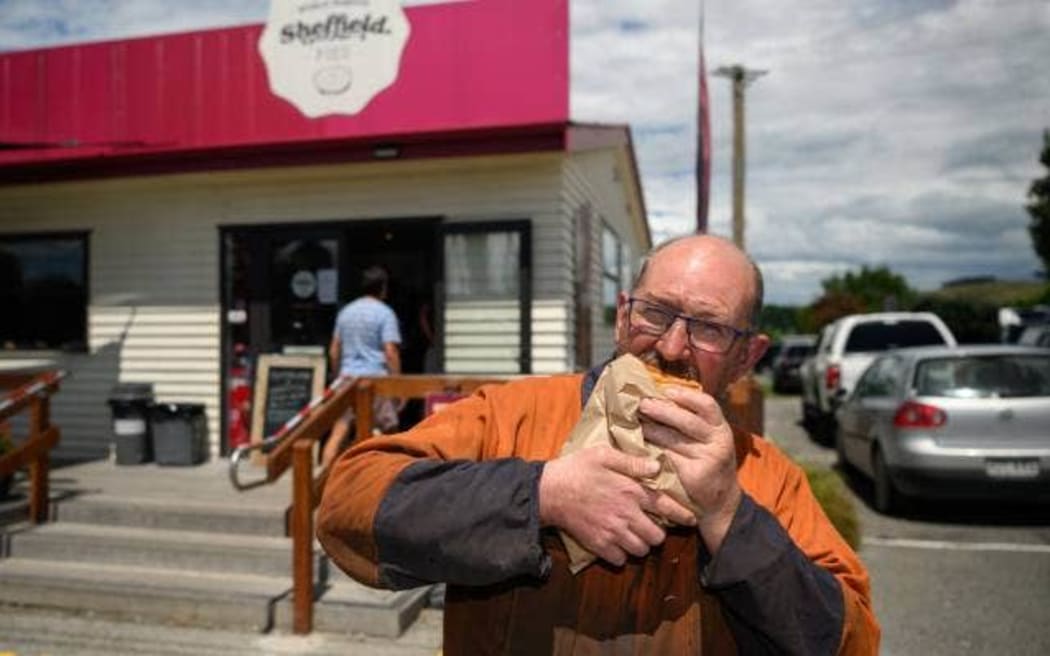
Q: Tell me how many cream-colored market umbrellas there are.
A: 0